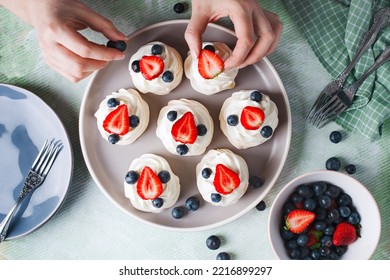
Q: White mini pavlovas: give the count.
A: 7